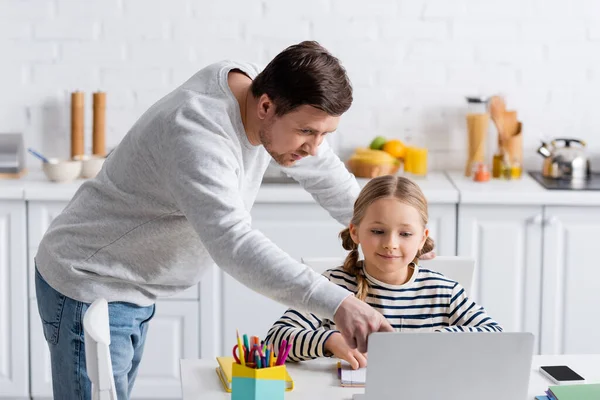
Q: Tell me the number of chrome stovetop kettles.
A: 1